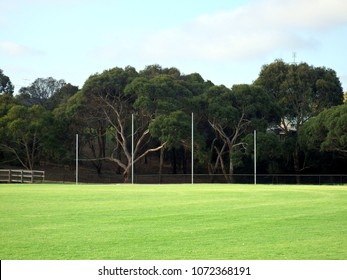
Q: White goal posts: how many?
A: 4